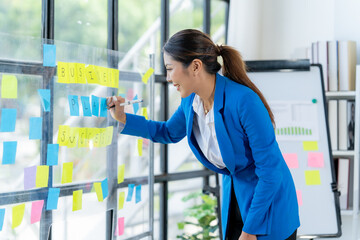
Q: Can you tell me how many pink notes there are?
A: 5